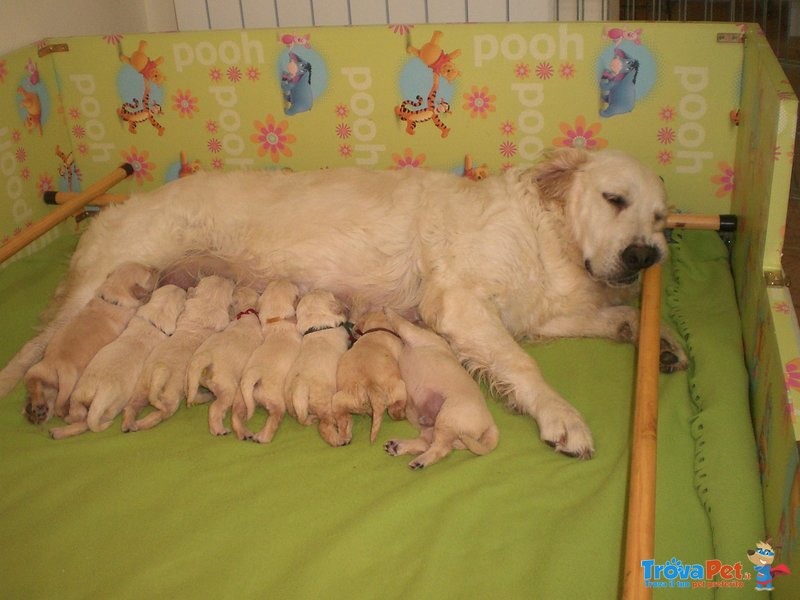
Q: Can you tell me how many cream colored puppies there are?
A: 8